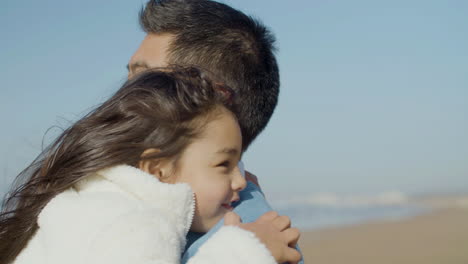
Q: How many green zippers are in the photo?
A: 0